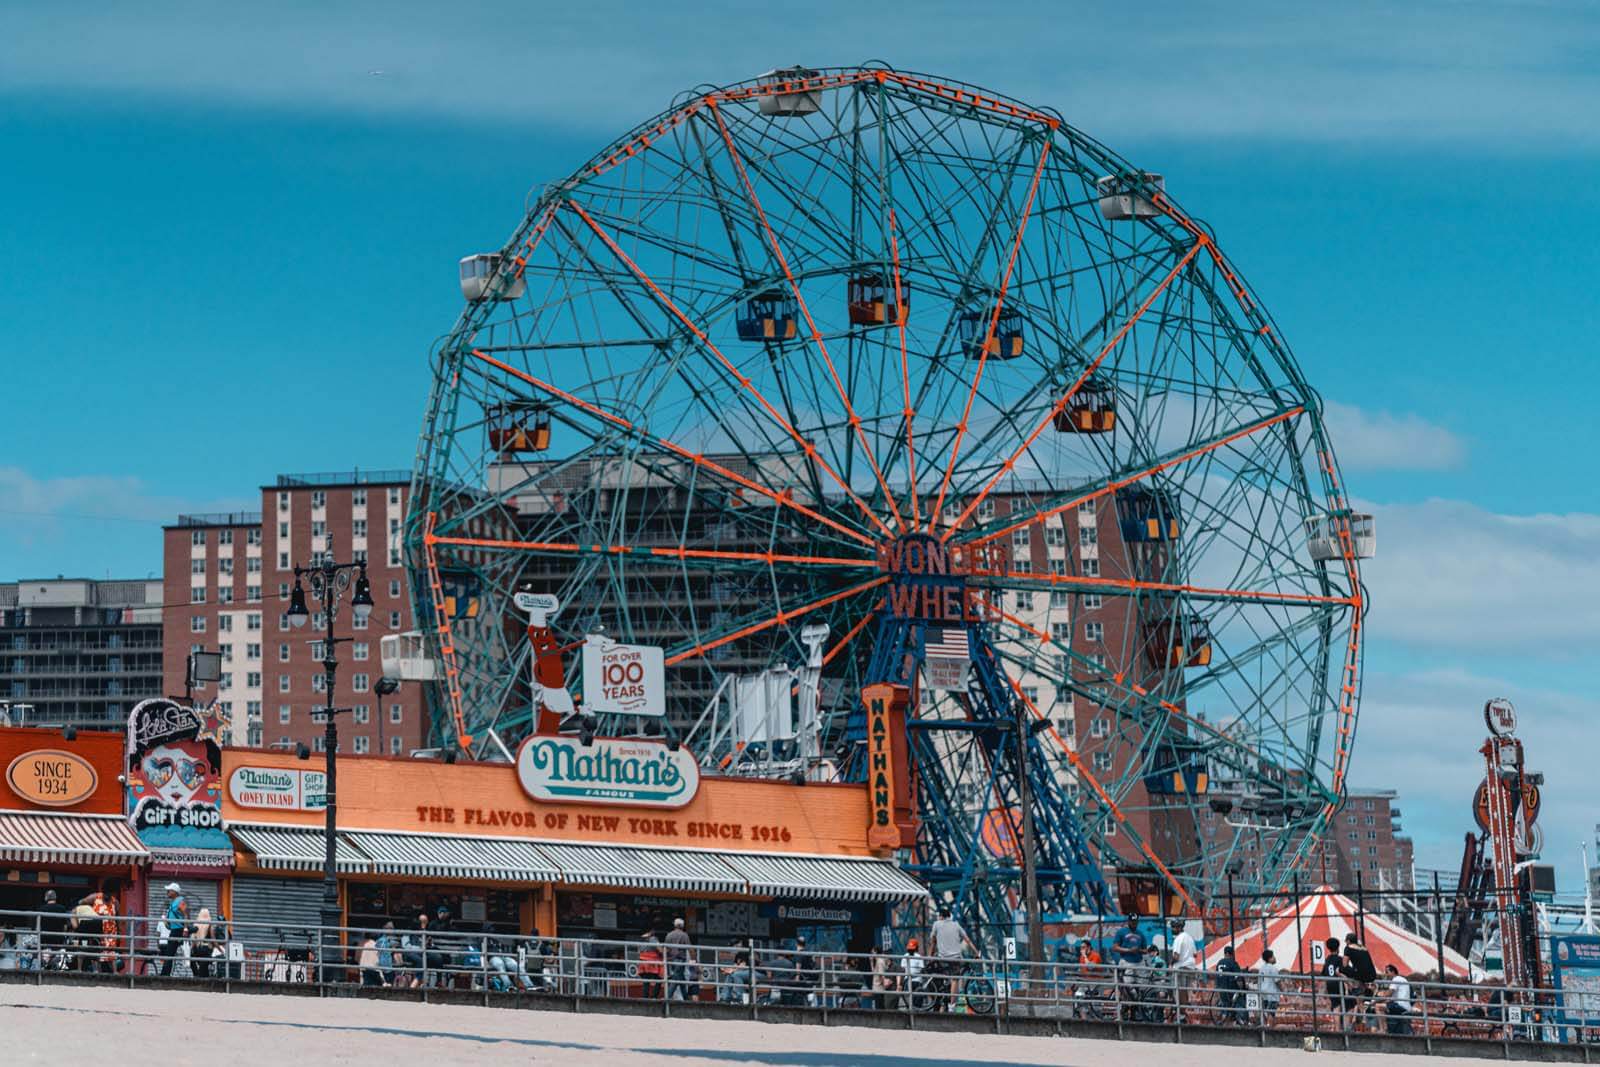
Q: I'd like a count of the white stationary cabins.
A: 5